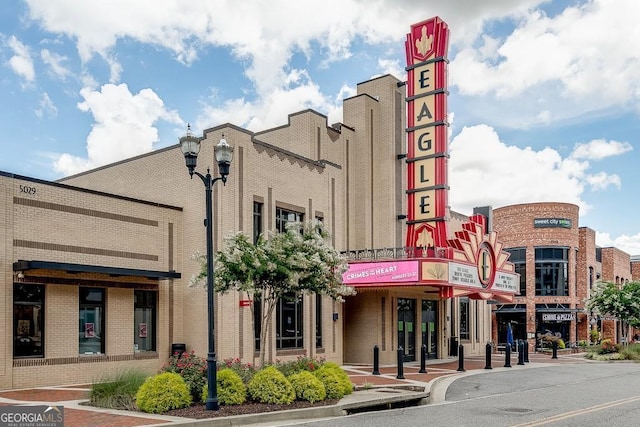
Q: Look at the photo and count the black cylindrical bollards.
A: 9